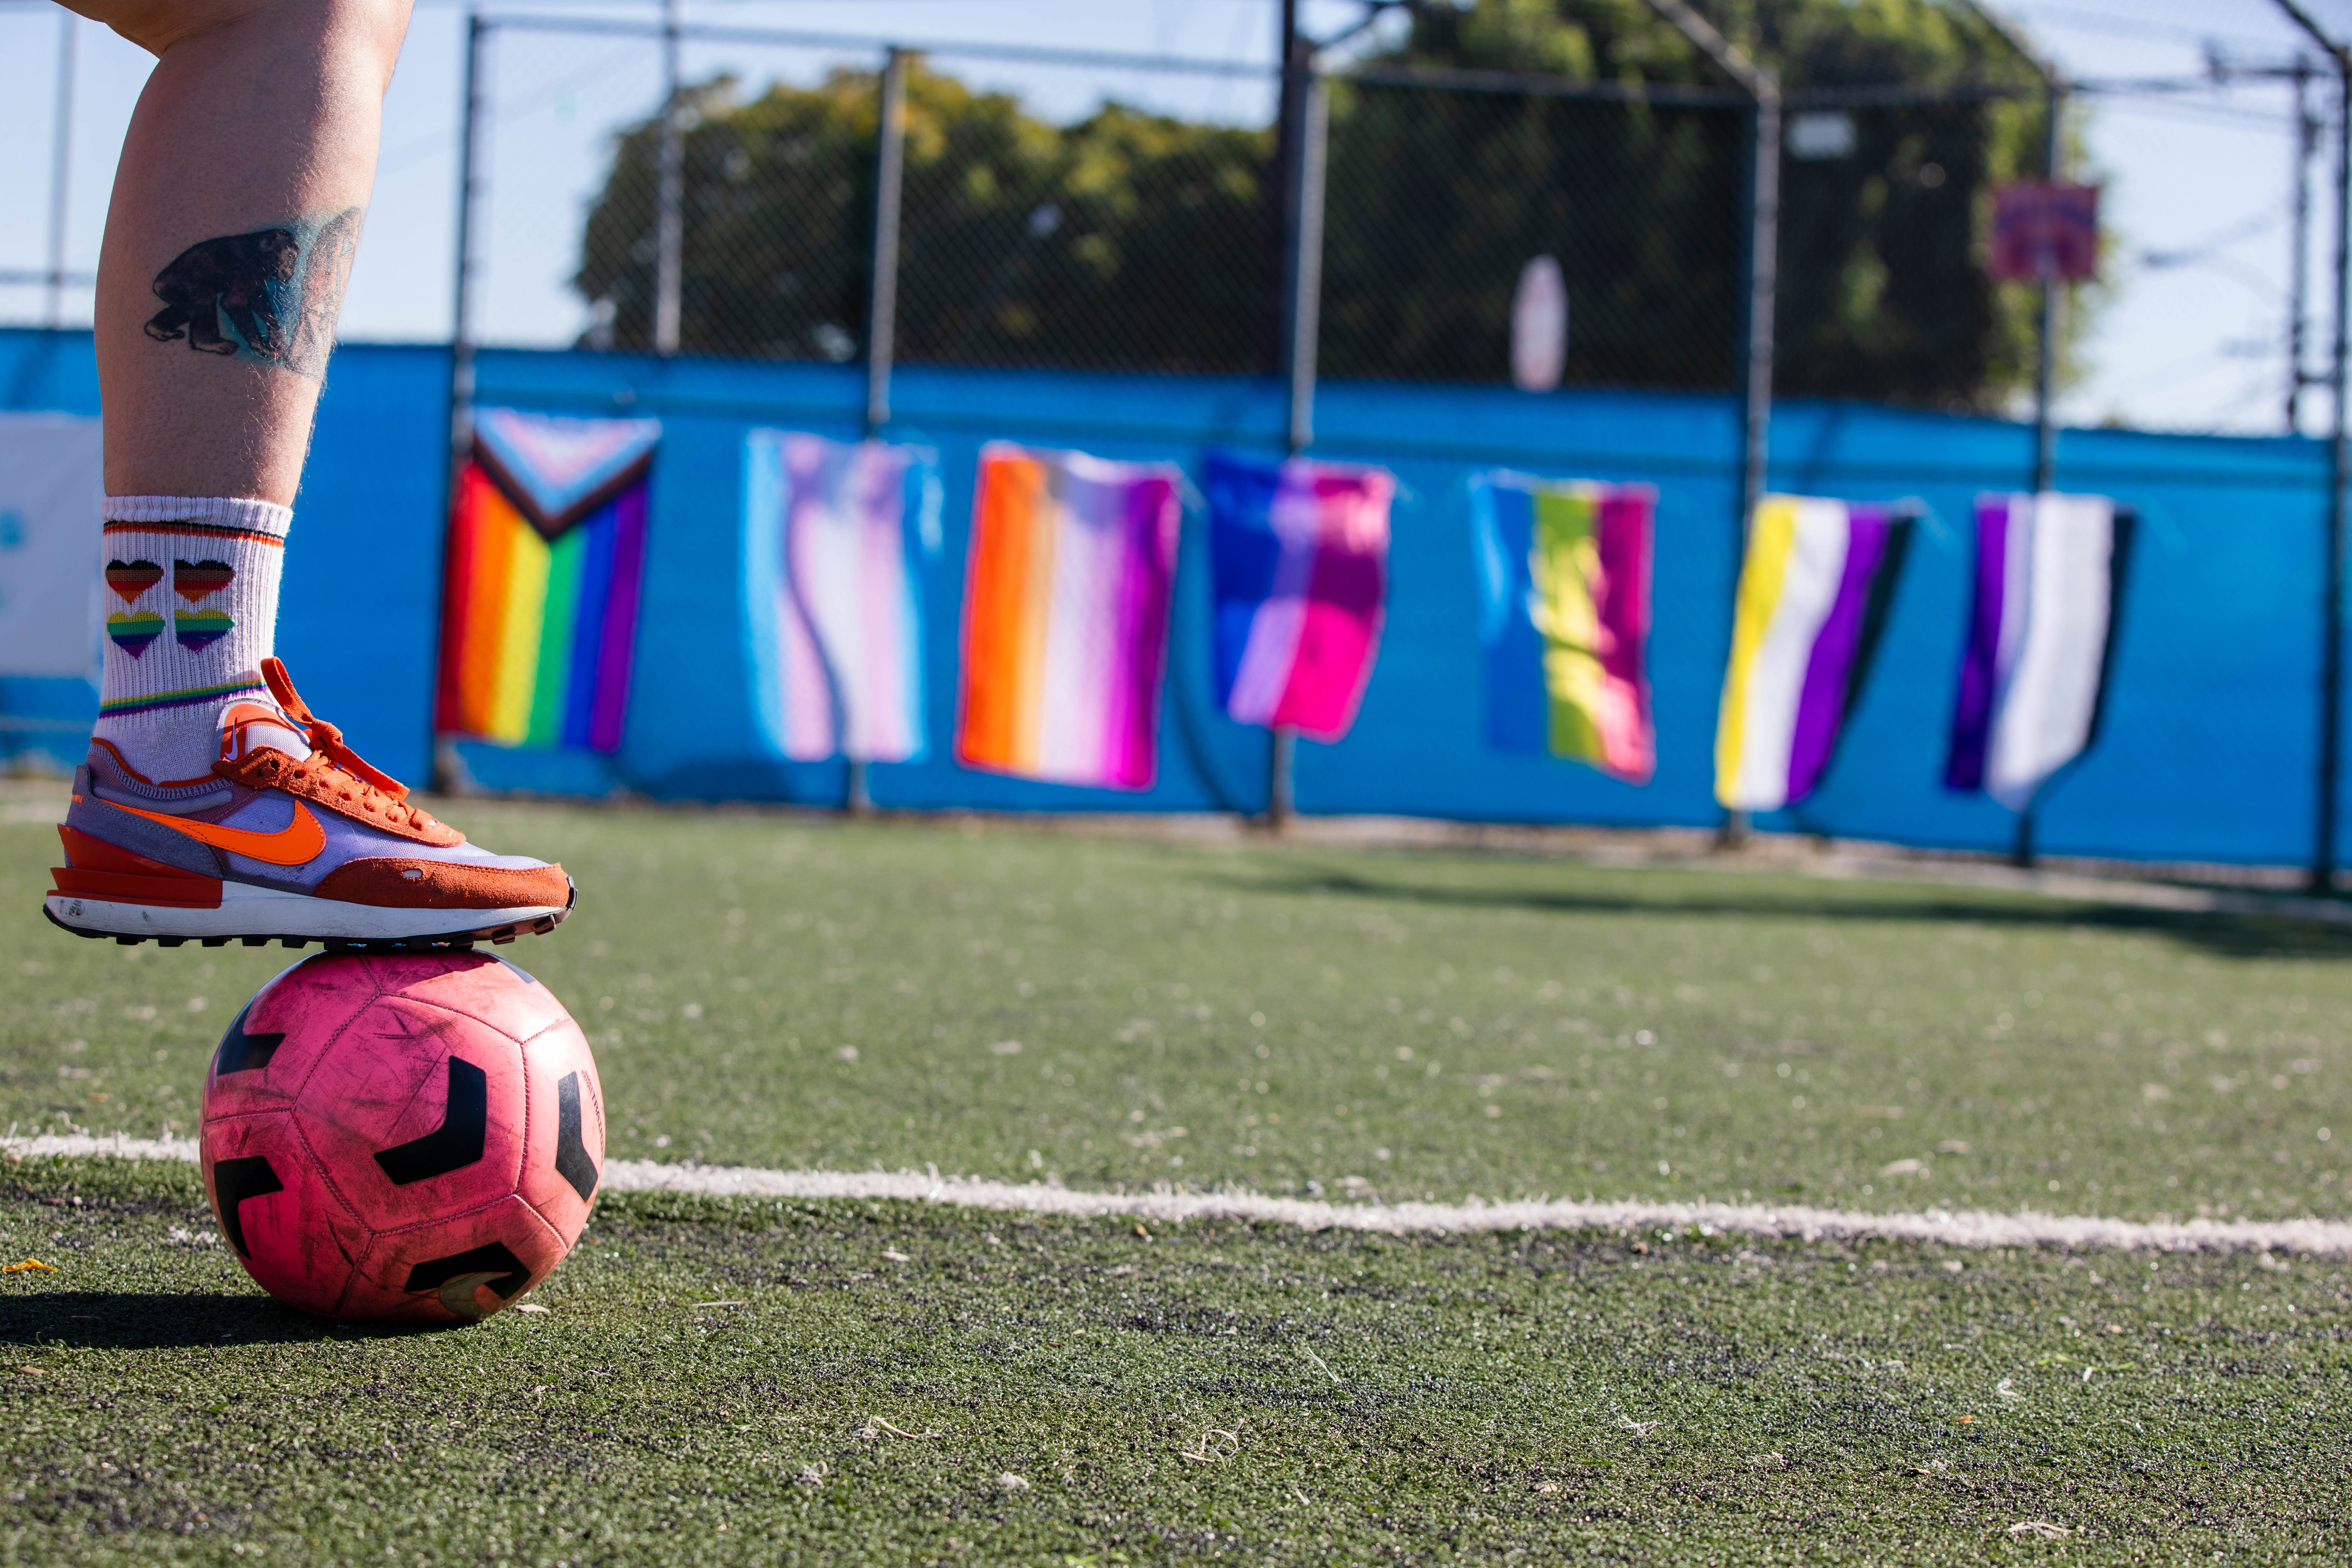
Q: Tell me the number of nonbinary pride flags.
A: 1